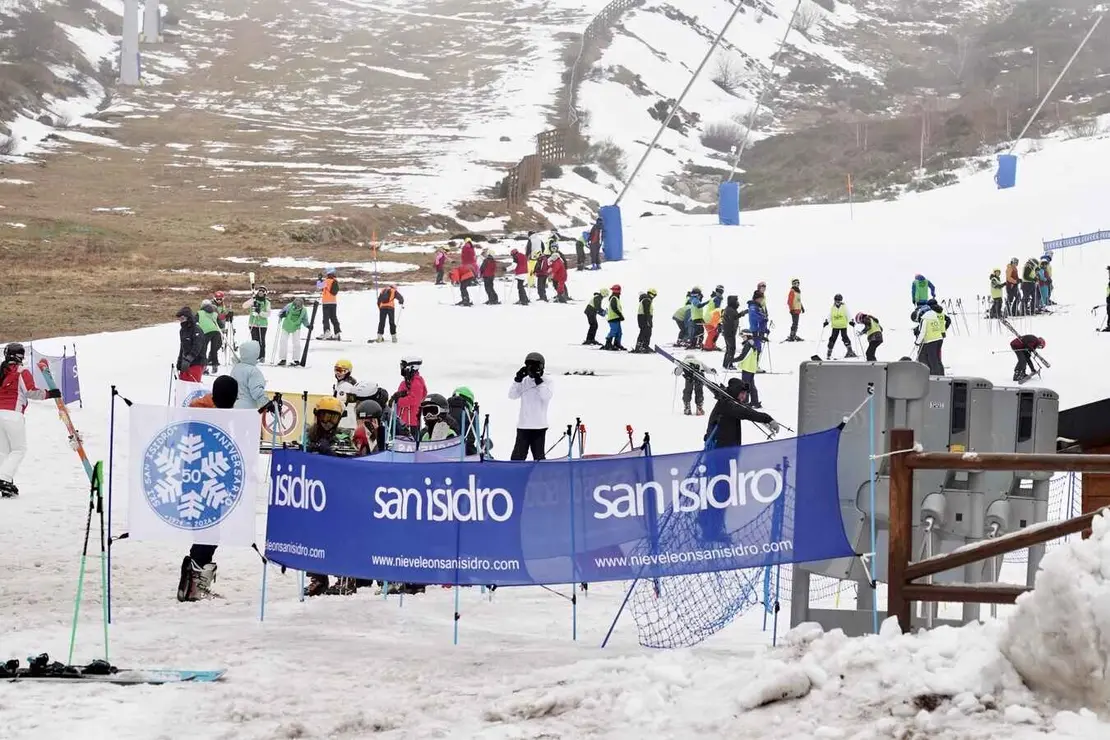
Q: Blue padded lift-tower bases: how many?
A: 3